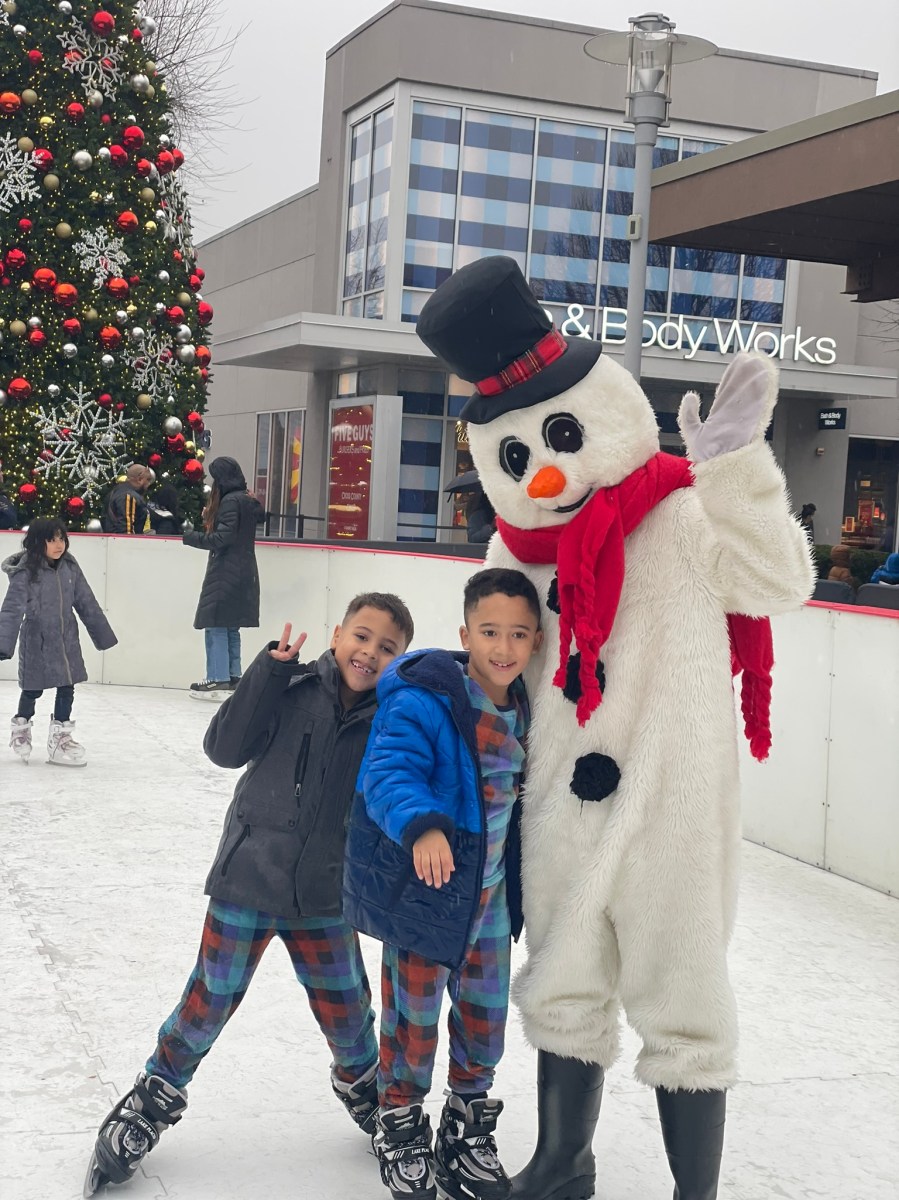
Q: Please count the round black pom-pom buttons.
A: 3